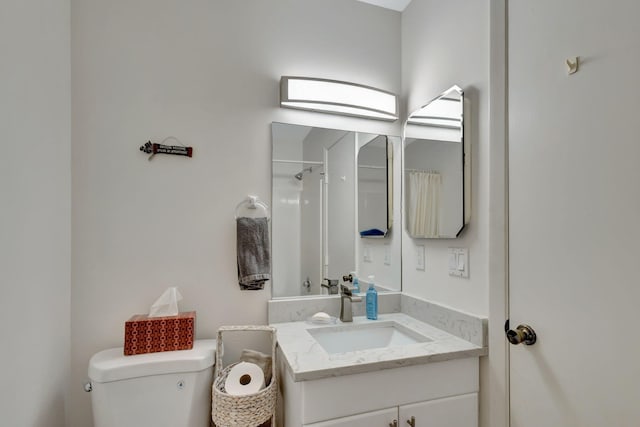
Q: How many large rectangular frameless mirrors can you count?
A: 1